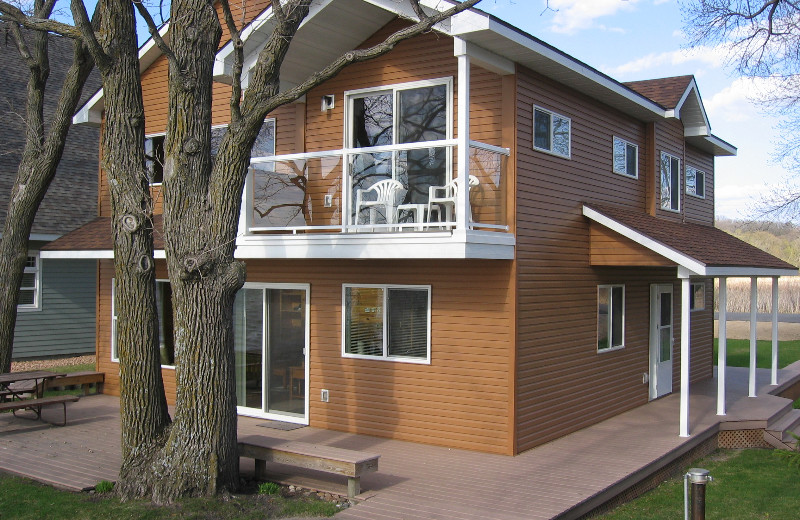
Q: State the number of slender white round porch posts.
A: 4